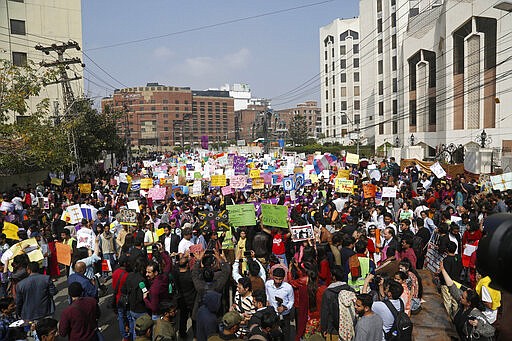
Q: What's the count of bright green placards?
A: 2